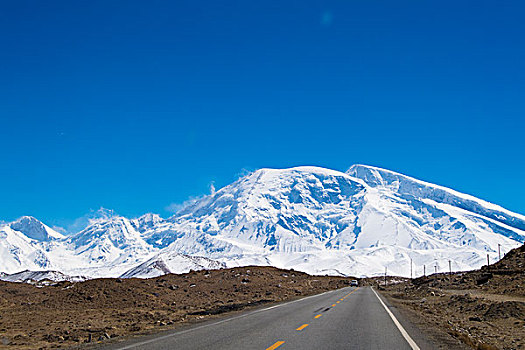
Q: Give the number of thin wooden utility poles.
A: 7